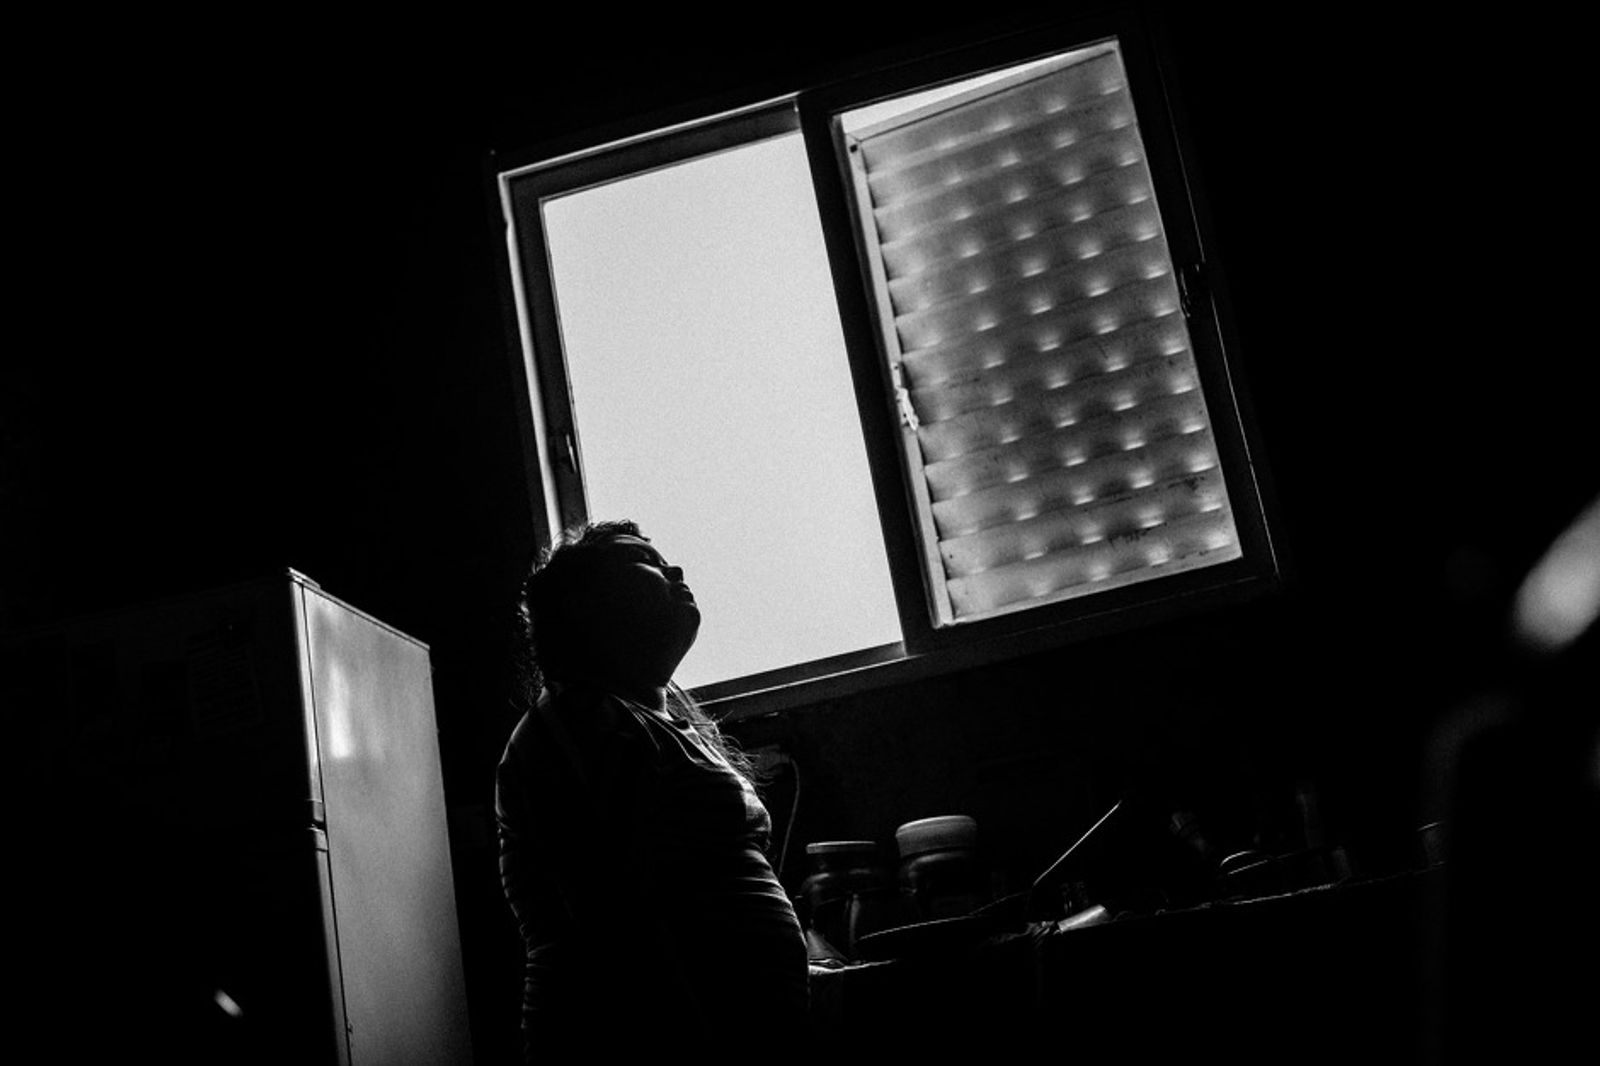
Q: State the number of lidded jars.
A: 2